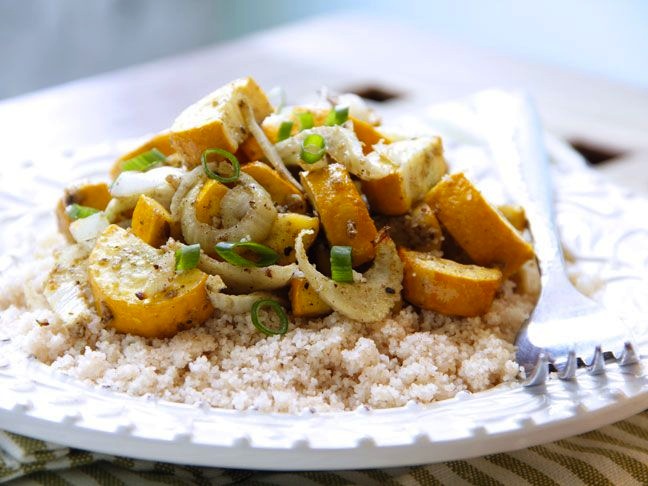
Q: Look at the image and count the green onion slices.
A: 11